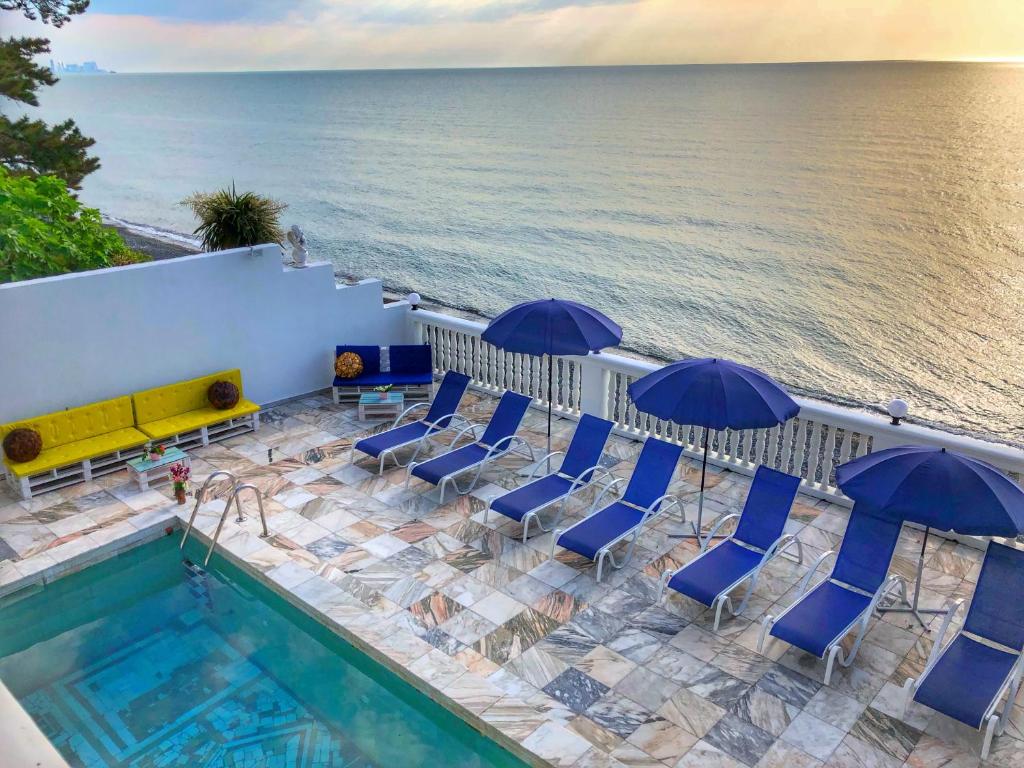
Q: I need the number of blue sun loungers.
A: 7